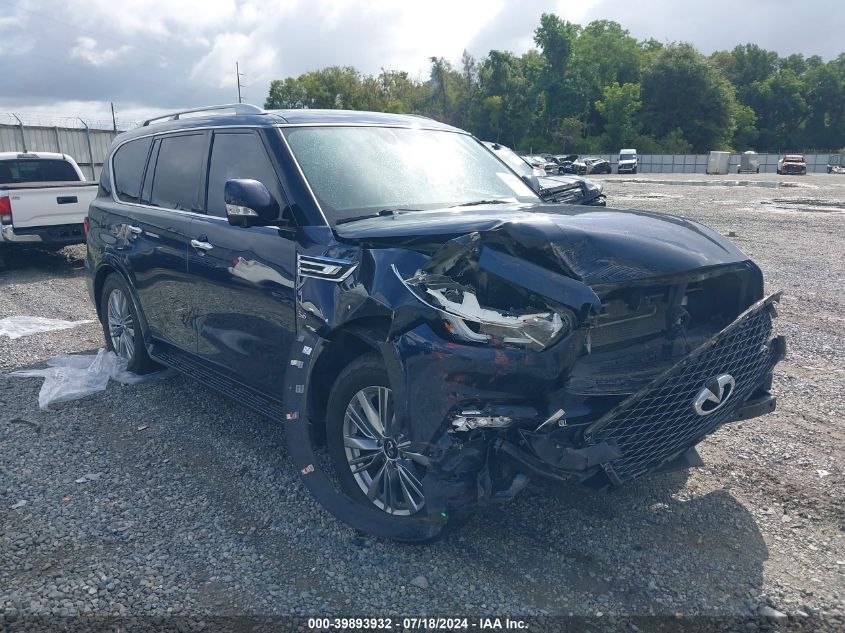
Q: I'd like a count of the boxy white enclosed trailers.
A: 2